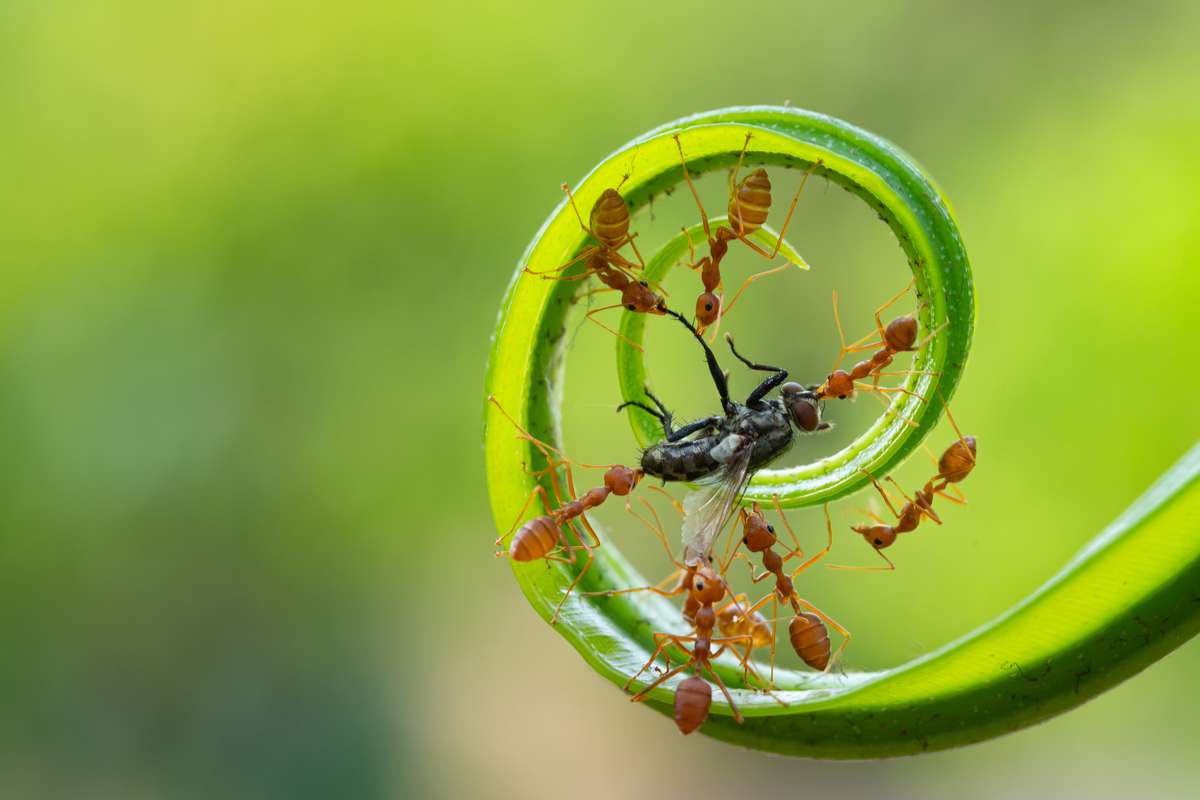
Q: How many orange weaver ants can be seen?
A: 8